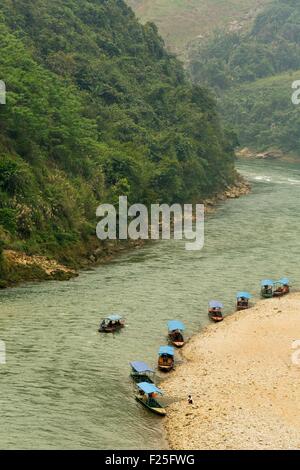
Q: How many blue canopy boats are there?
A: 9